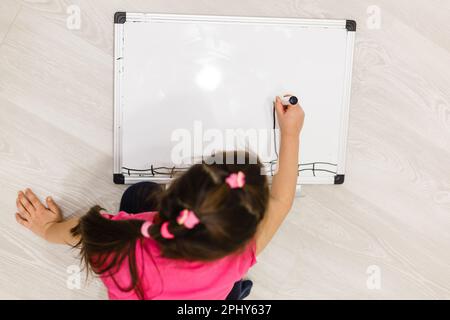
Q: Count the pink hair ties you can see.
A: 4